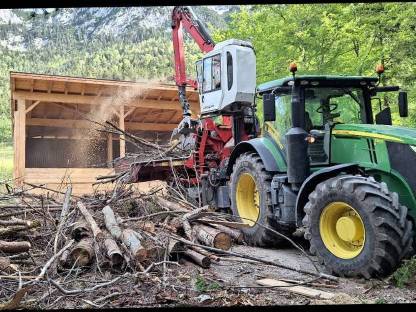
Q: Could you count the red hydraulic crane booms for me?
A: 1